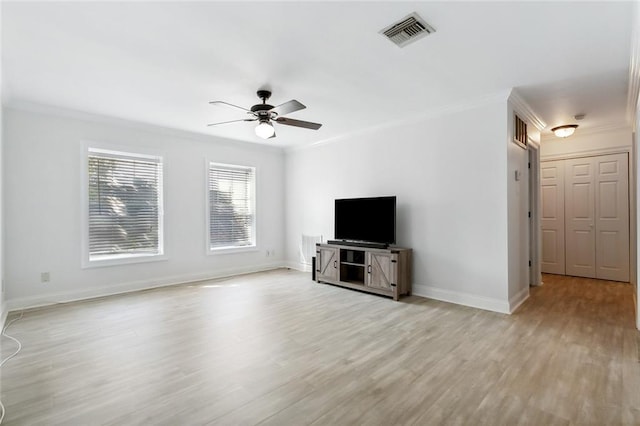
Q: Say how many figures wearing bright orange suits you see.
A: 0